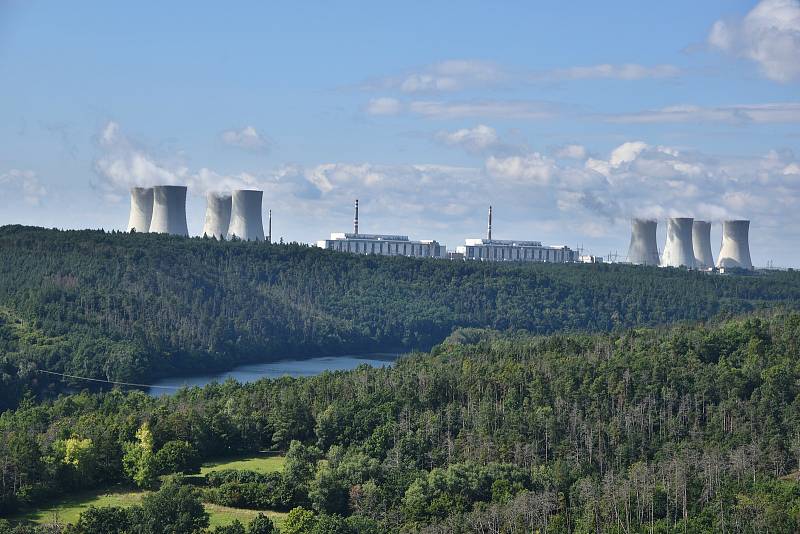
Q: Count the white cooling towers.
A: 8